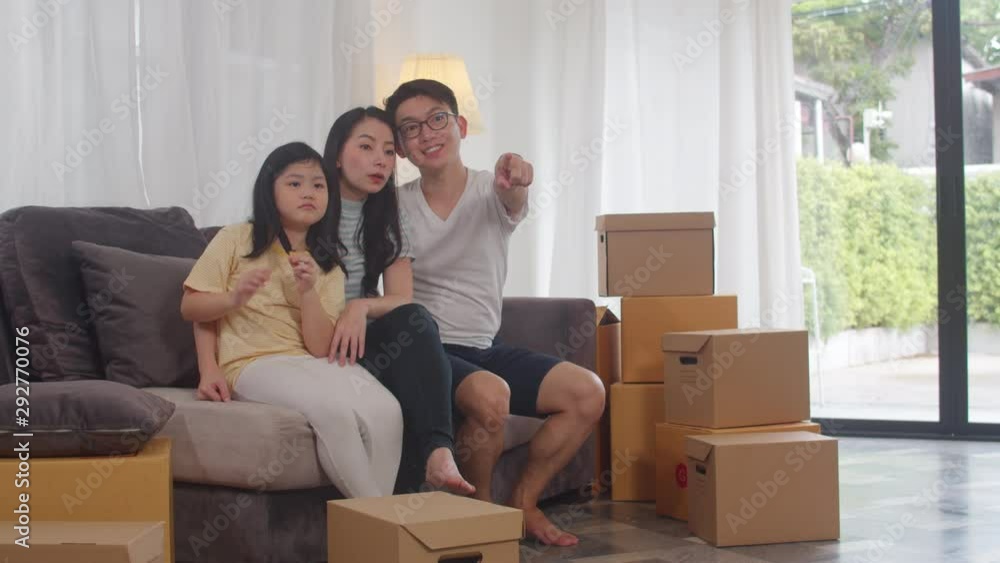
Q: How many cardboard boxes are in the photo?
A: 10